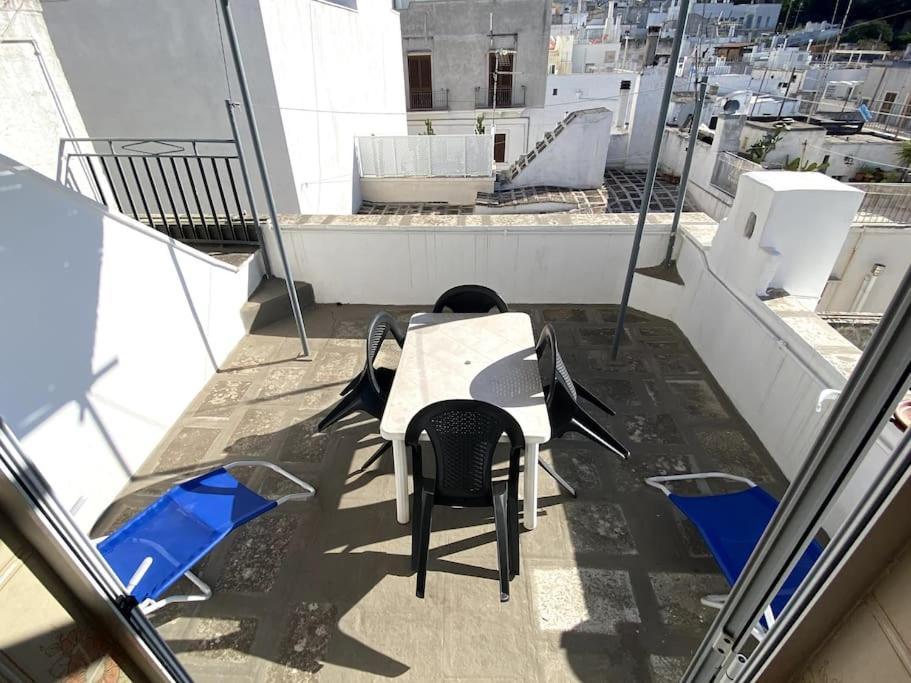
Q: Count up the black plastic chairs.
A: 4